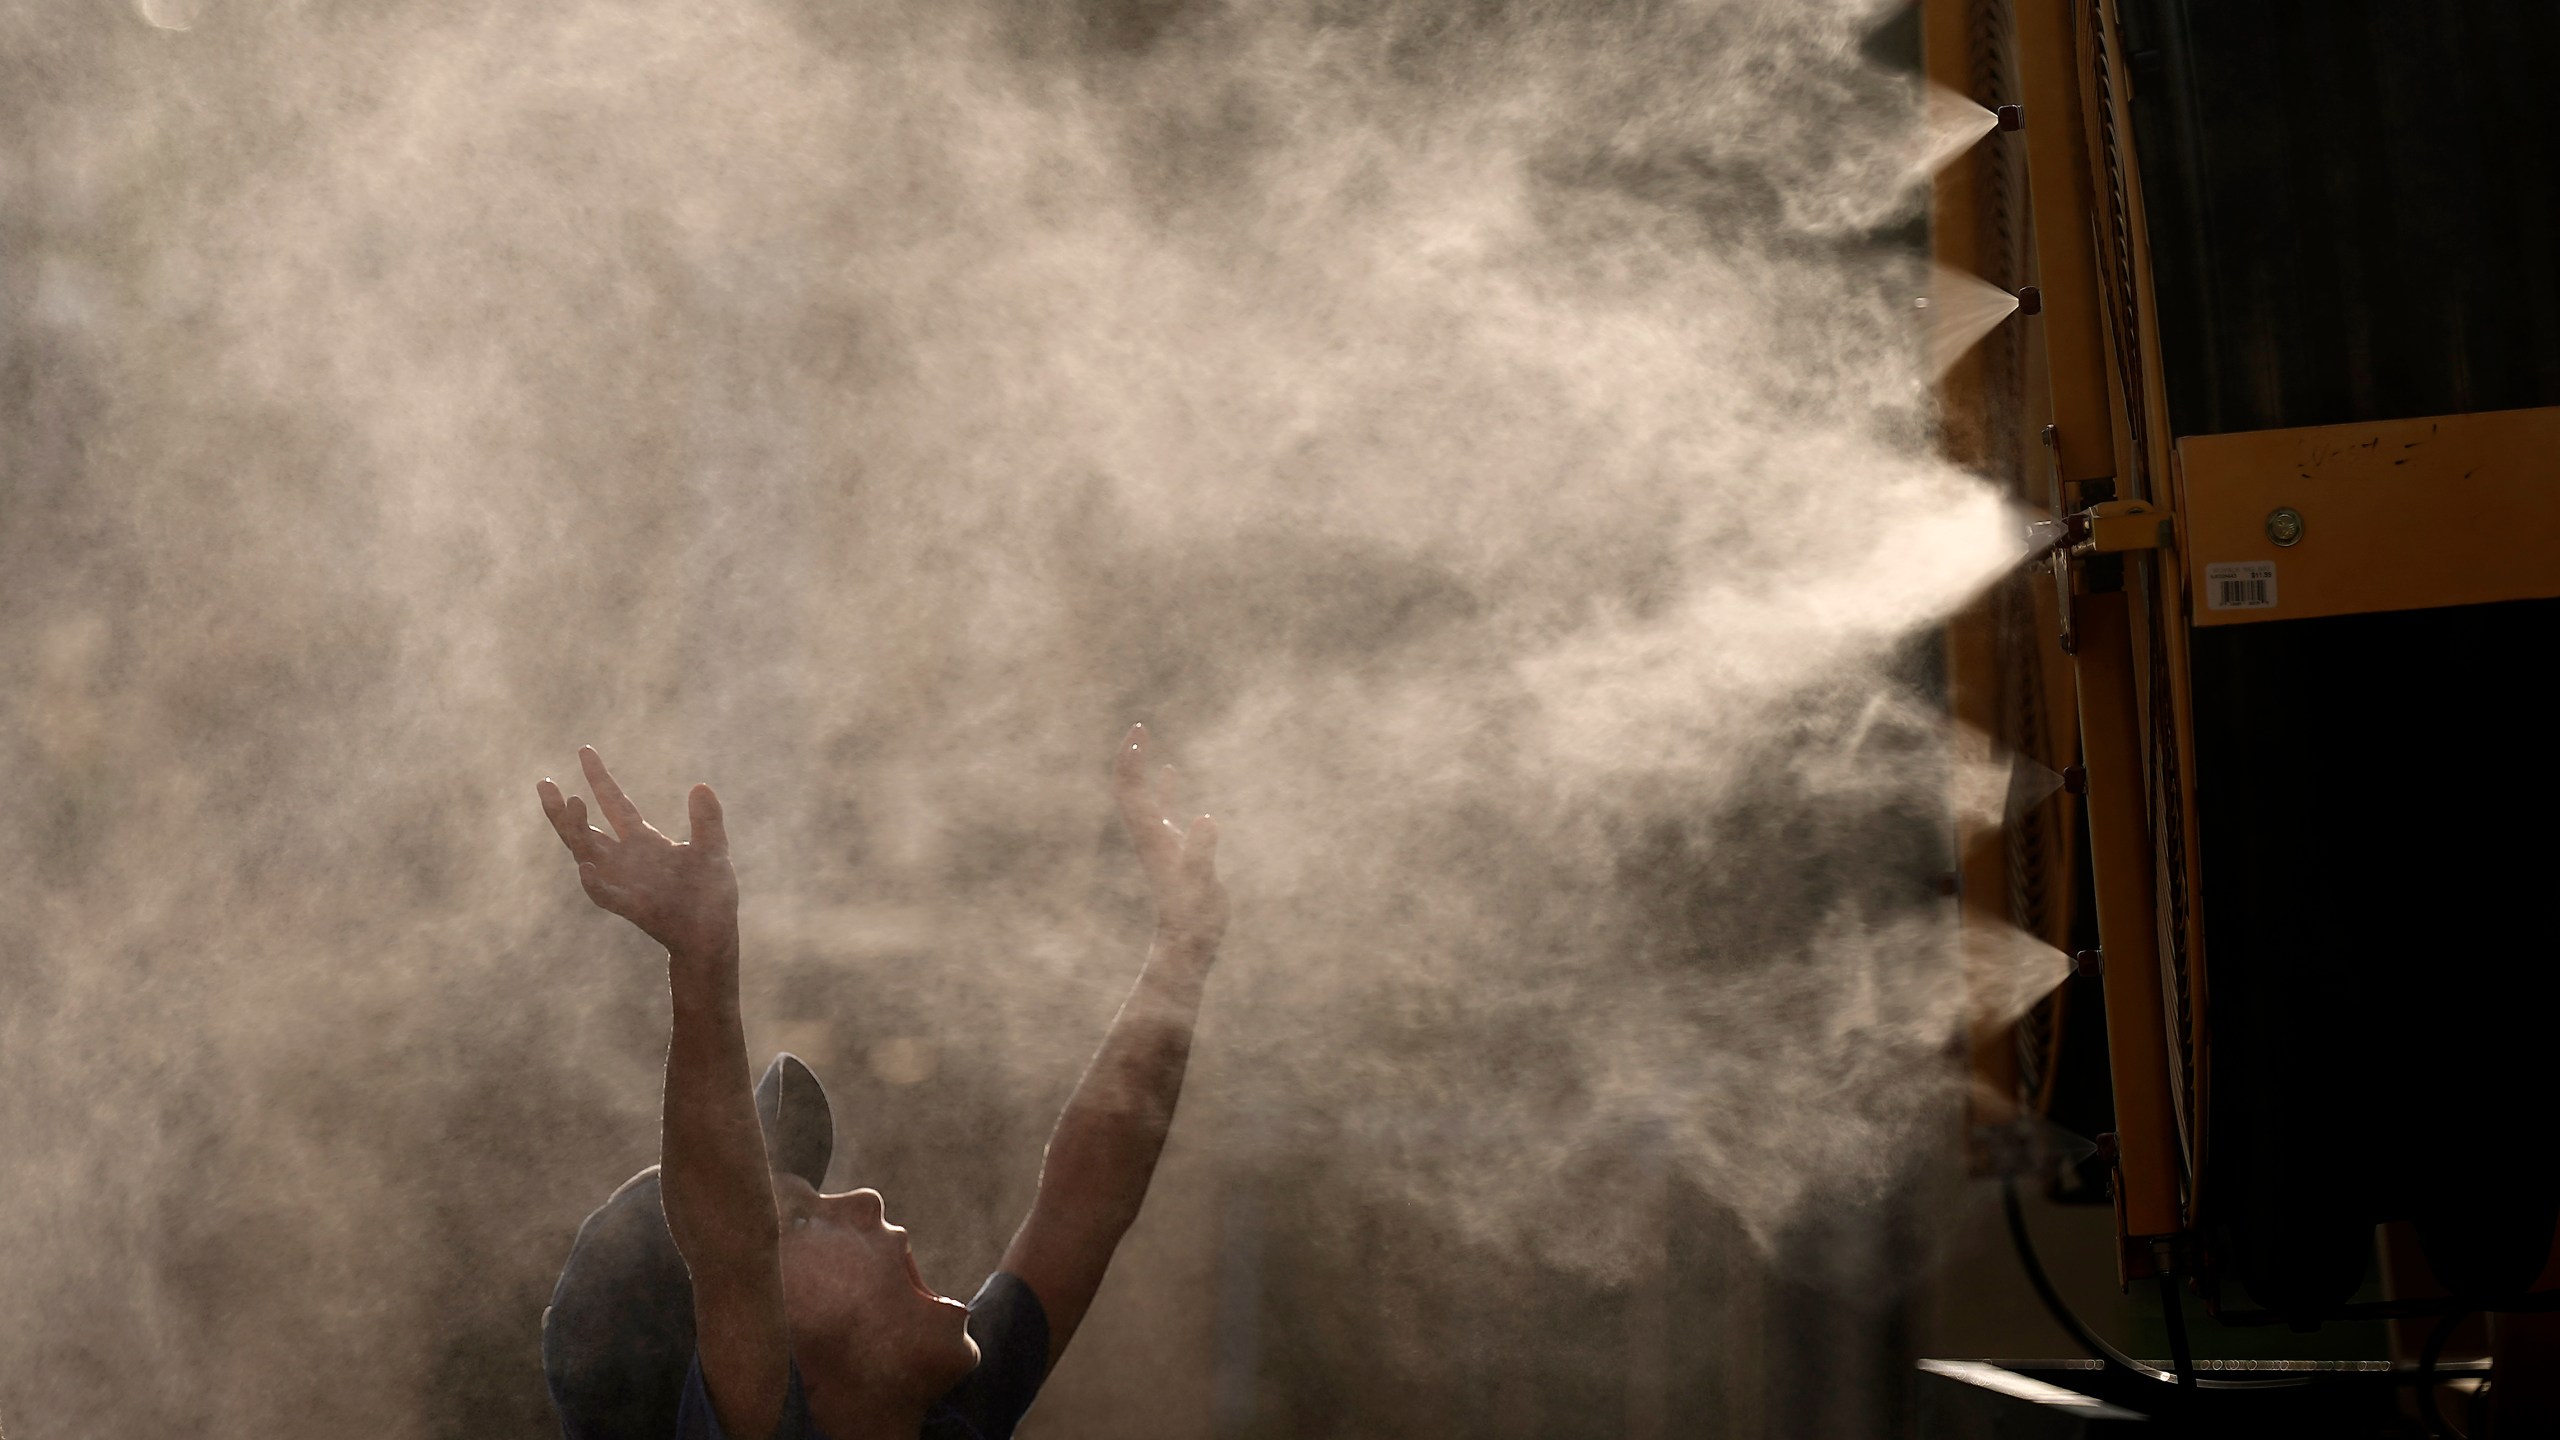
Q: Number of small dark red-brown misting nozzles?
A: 6